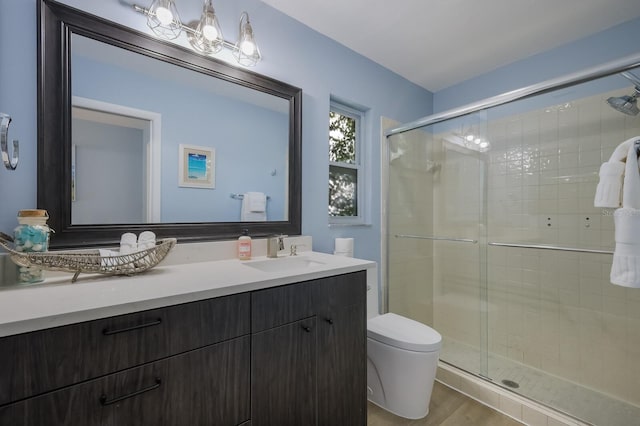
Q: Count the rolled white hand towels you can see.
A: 2